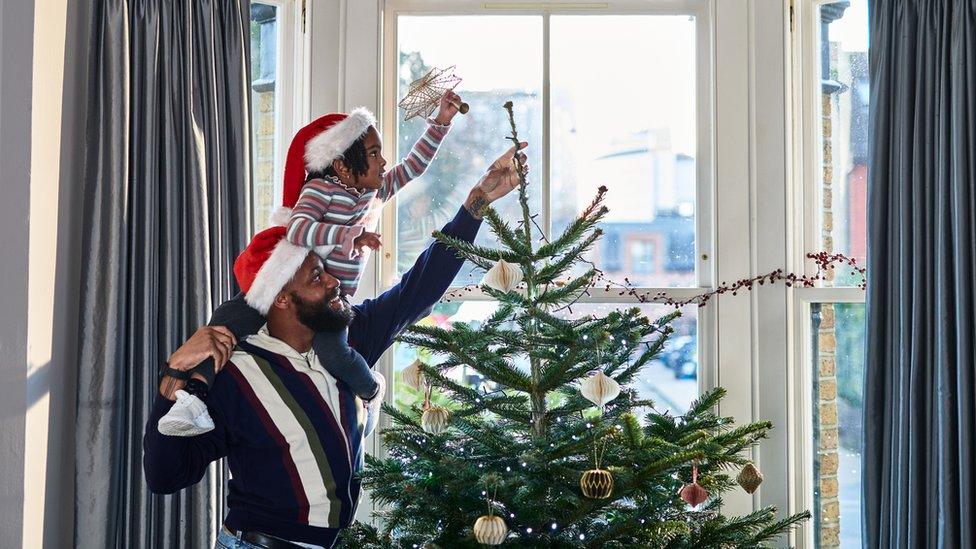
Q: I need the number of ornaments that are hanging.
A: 8